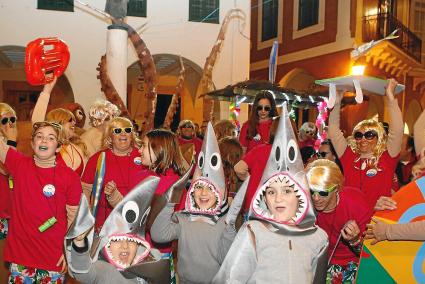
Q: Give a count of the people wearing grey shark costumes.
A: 3